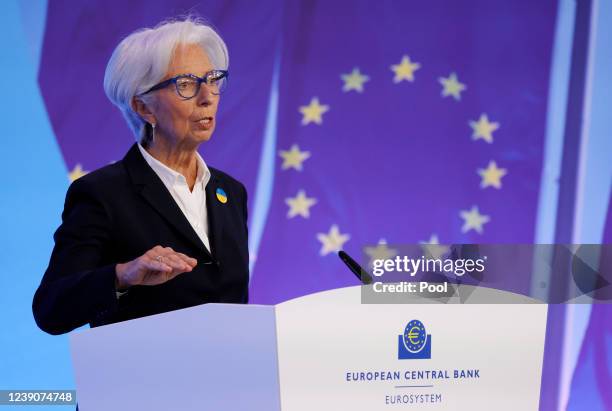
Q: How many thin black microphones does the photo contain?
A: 1